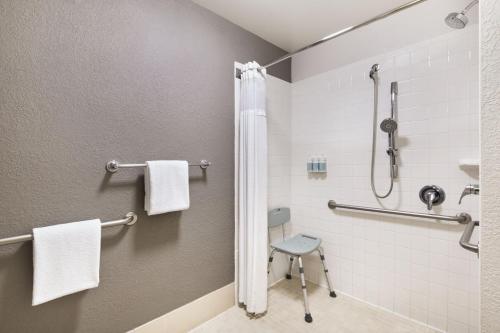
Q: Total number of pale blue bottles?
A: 3